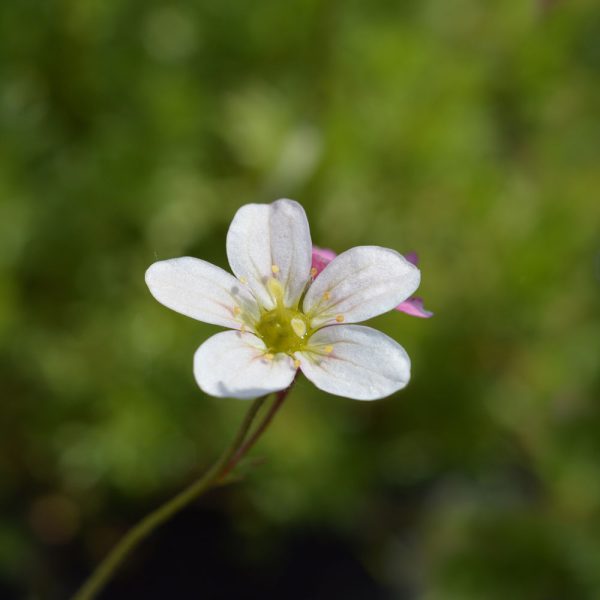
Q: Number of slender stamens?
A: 10